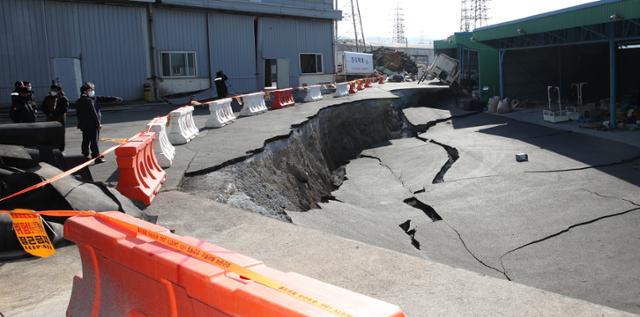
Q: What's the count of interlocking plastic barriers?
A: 13